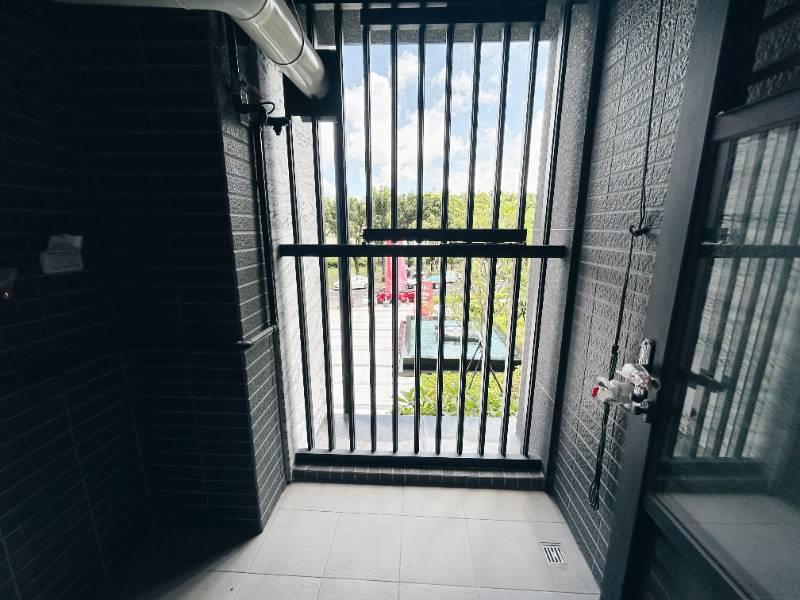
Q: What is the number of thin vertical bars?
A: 11